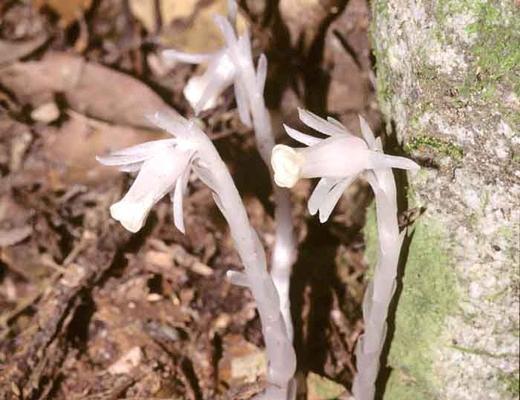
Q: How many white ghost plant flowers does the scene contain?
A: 3